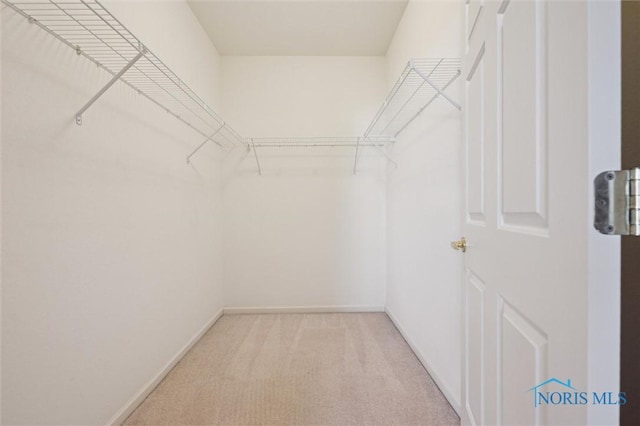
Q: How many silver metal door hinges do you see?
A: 1